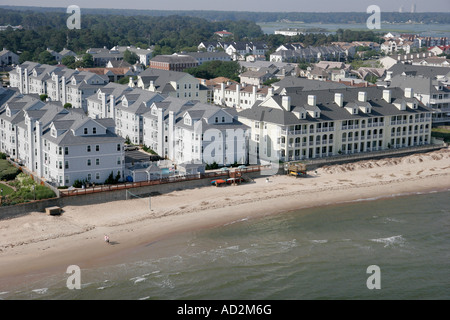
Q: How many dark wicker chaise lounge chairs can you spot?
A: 0